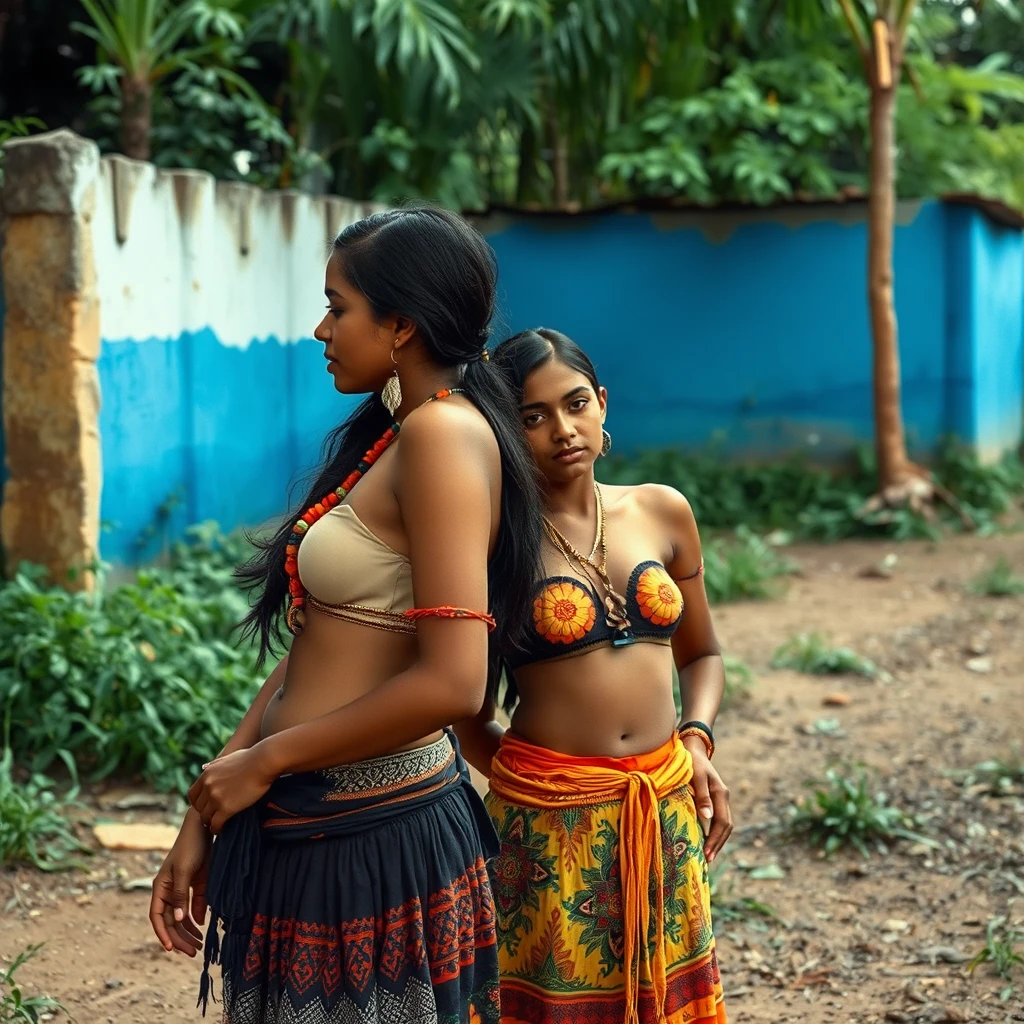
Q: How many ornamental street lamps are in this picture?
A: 0